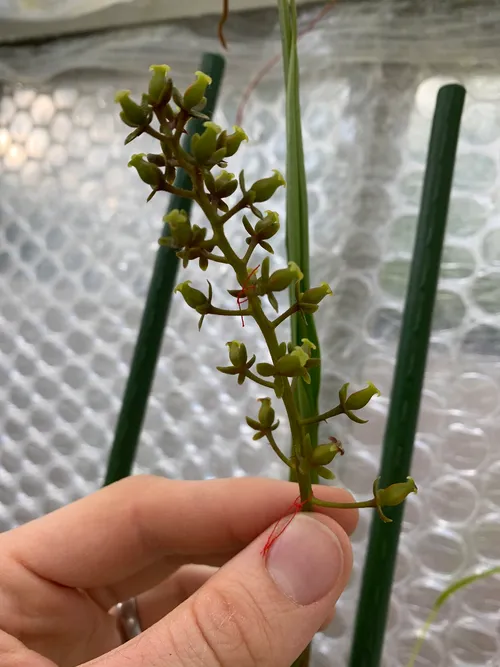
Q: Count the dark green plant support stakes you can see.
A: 2